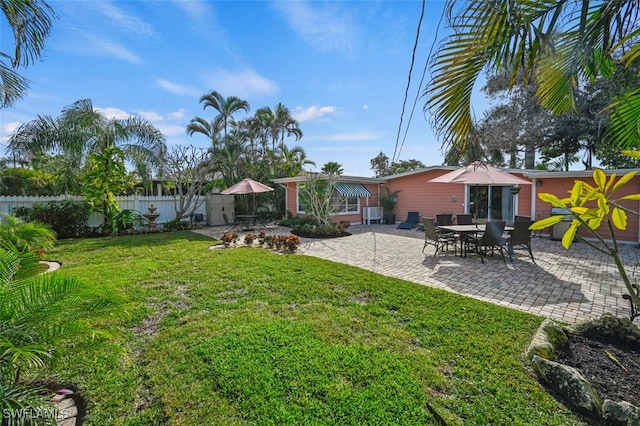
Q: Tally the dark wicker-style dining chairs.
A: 6